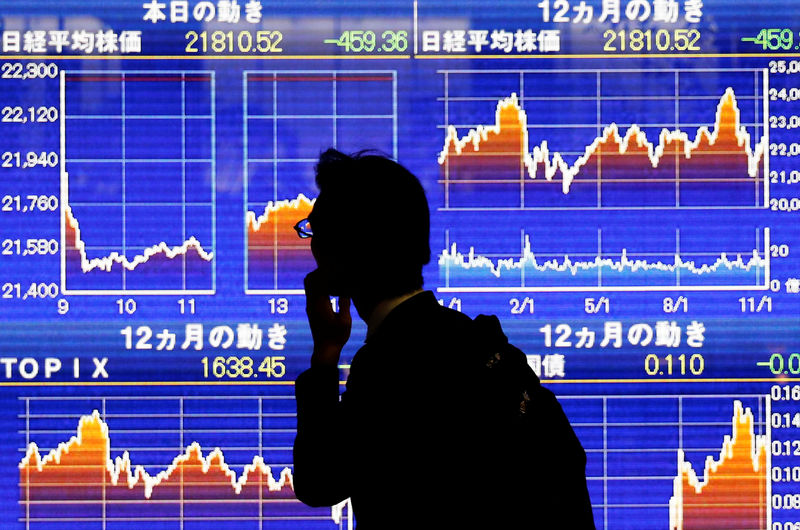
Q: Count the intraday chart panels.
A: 2